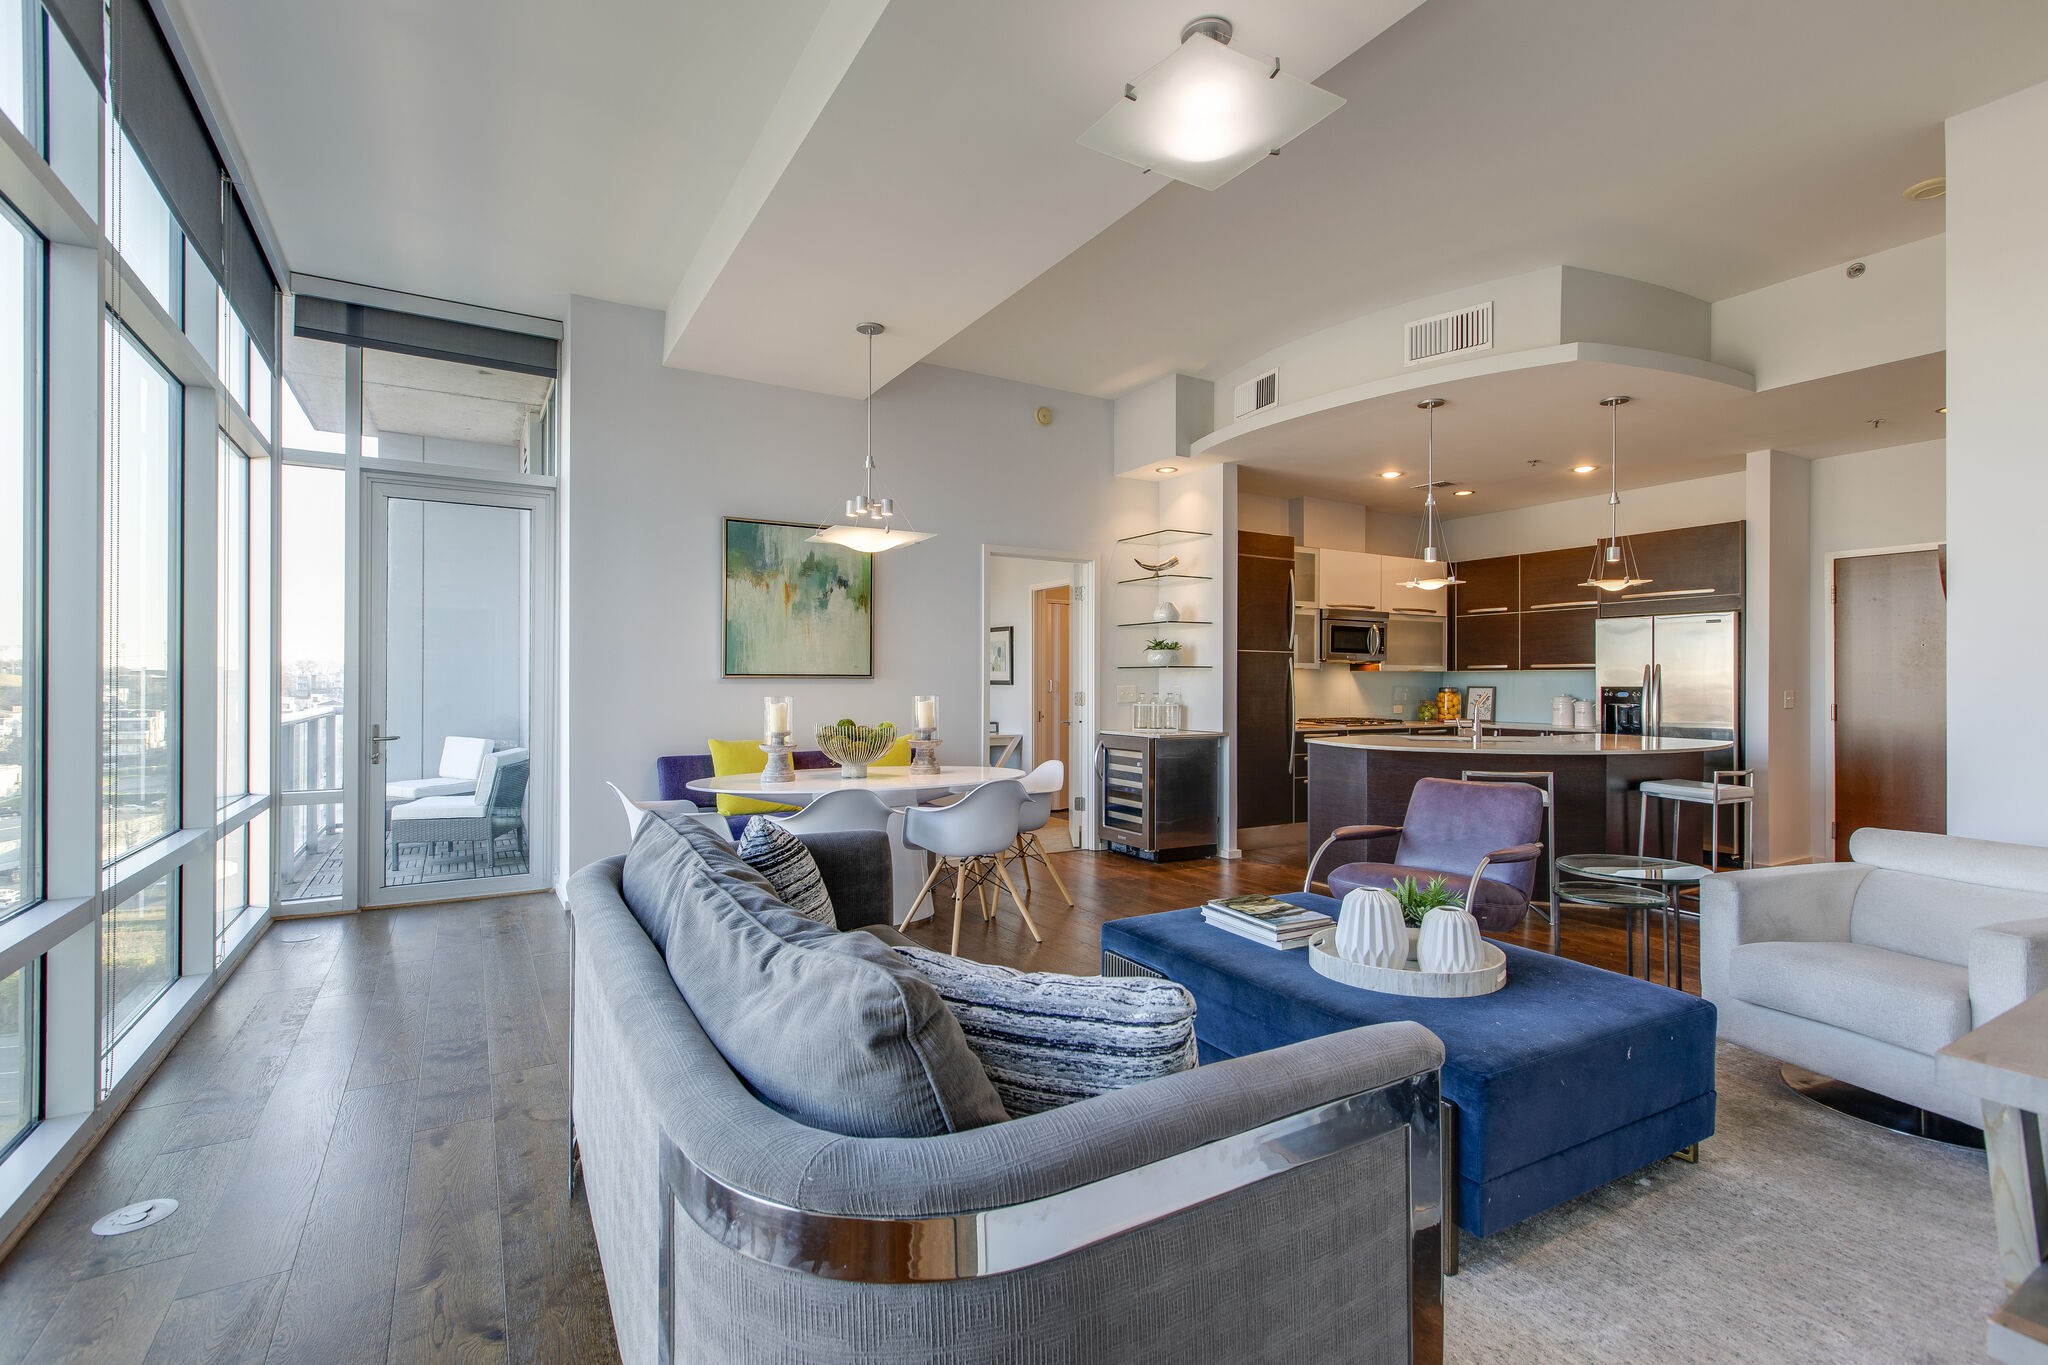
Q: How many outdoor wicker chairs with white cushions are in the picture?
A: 2